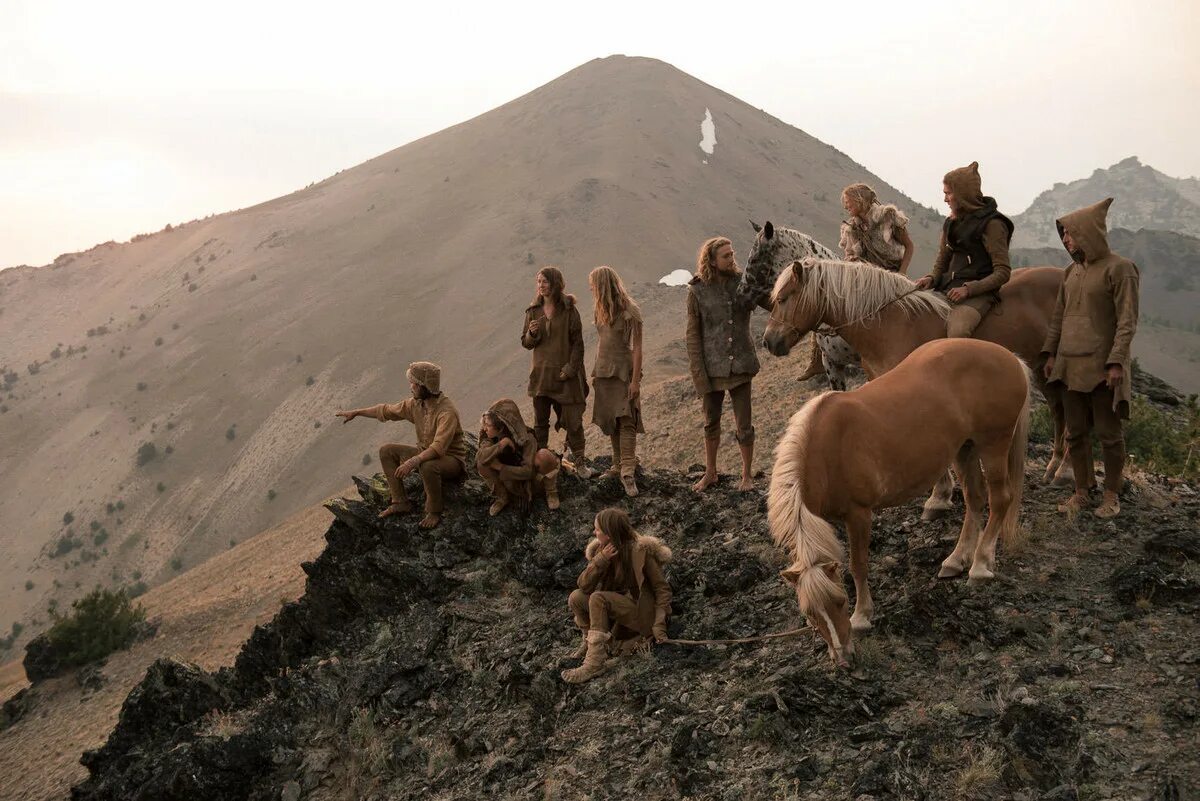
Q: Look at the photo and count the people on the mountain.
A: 9